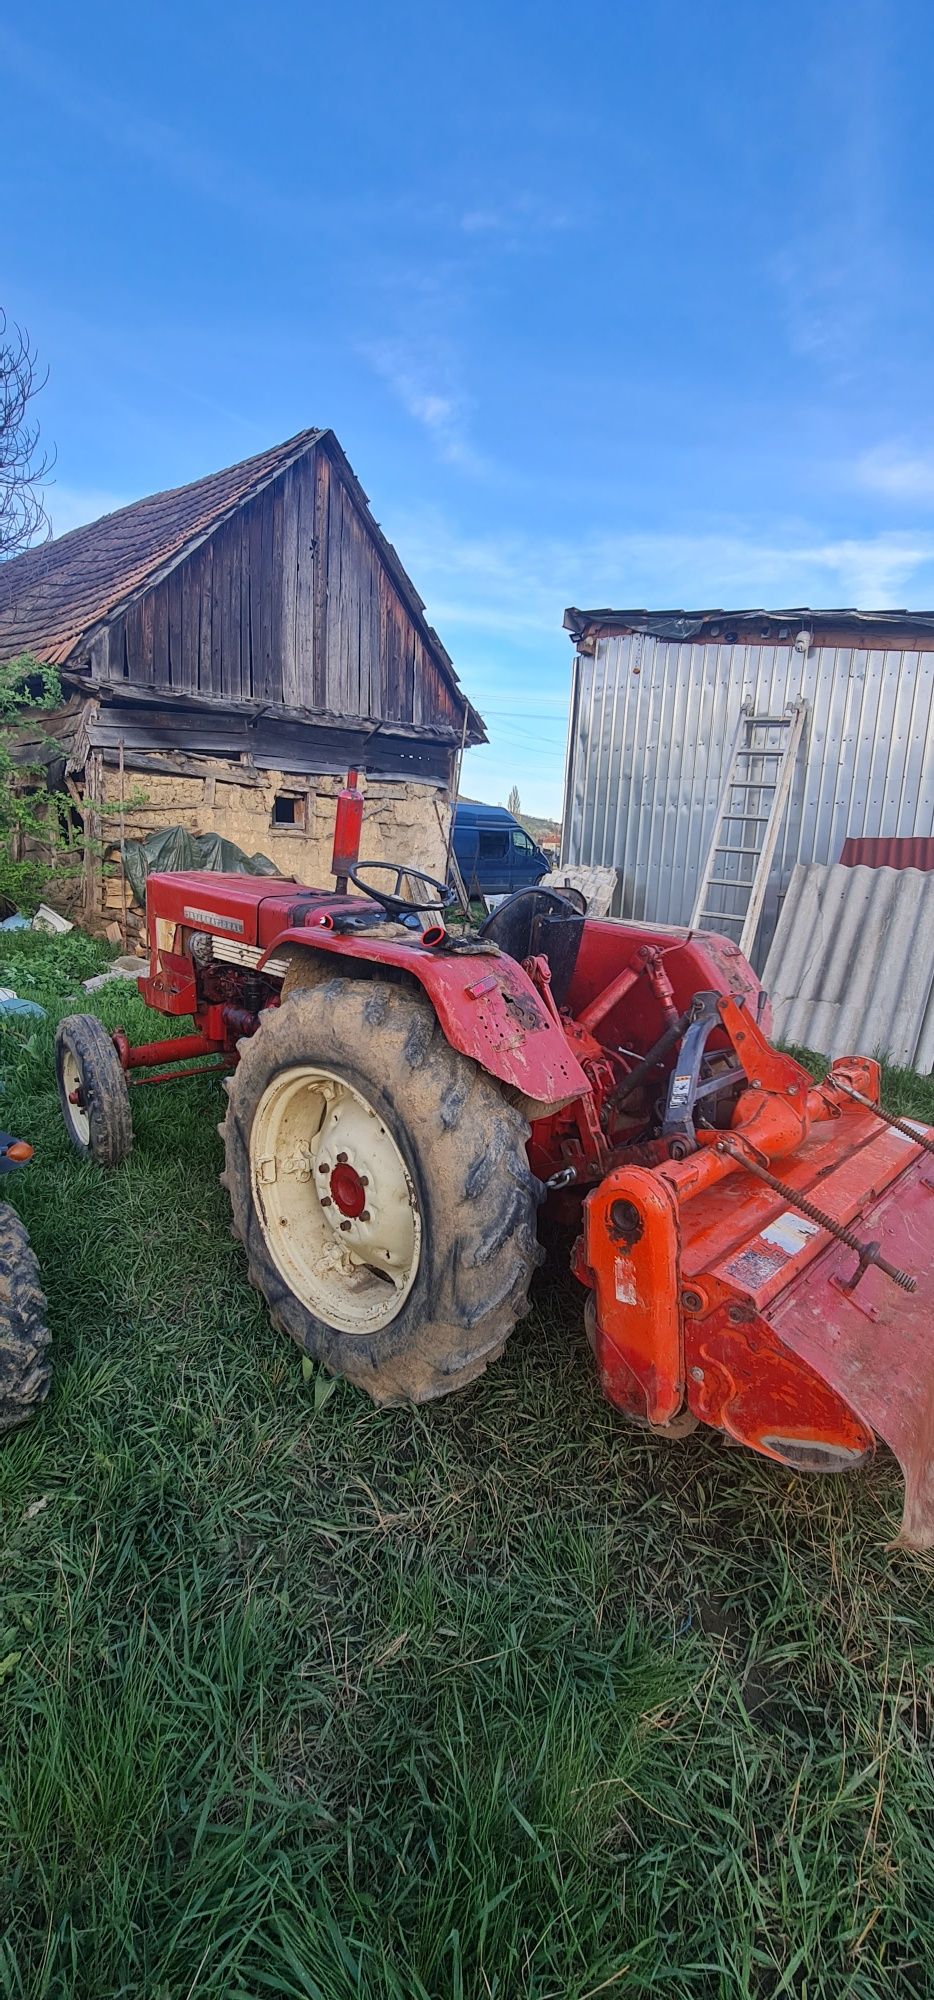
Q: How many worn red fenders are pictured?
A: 2